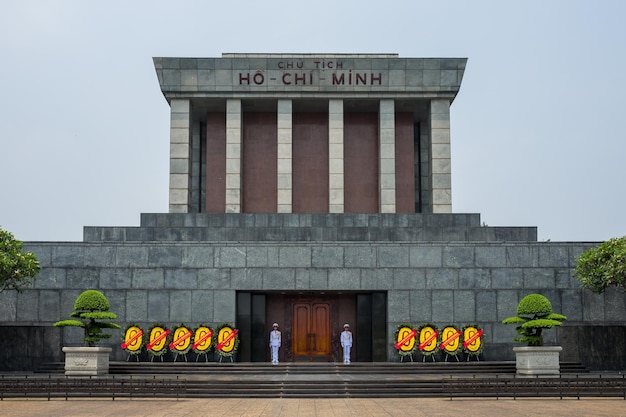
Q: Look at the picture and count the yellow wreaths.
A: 9